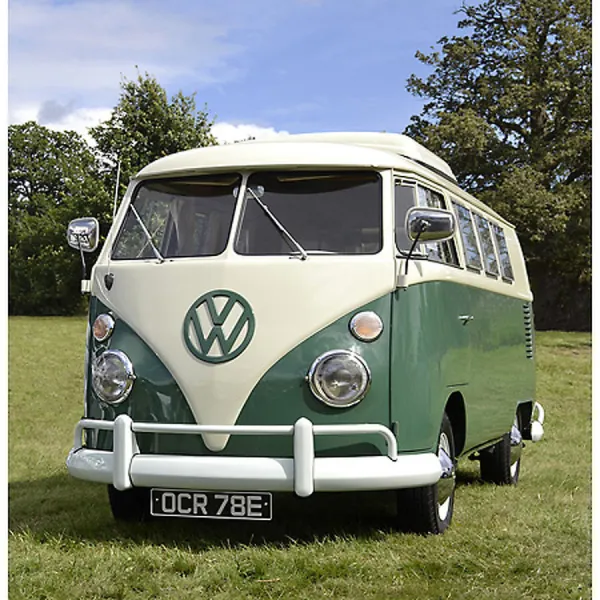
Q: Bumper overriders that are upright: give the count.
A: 2